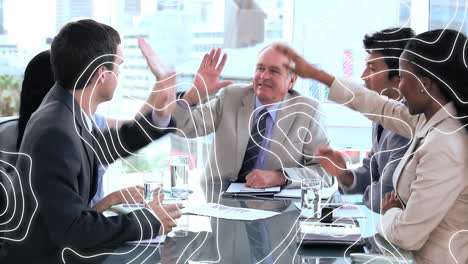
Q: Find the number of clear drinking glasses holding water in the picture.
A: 3